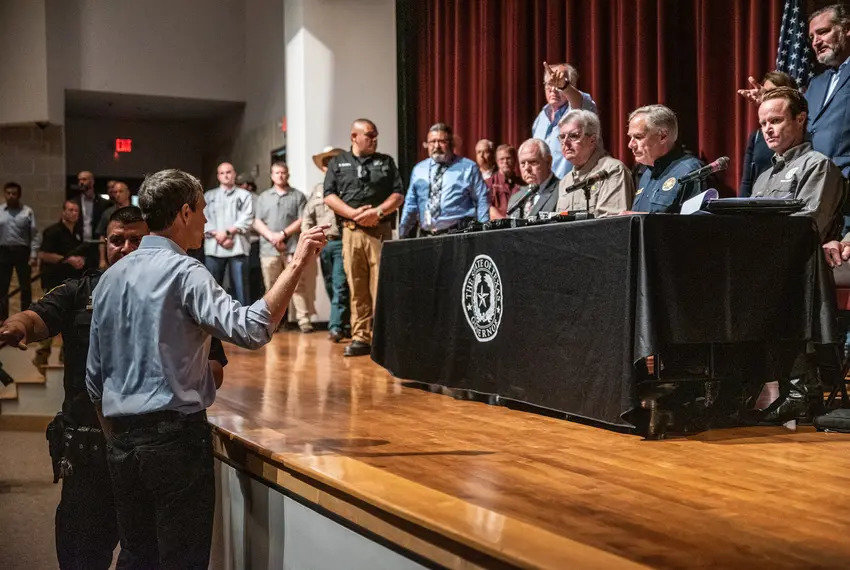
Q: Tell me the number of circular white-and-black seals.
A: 1